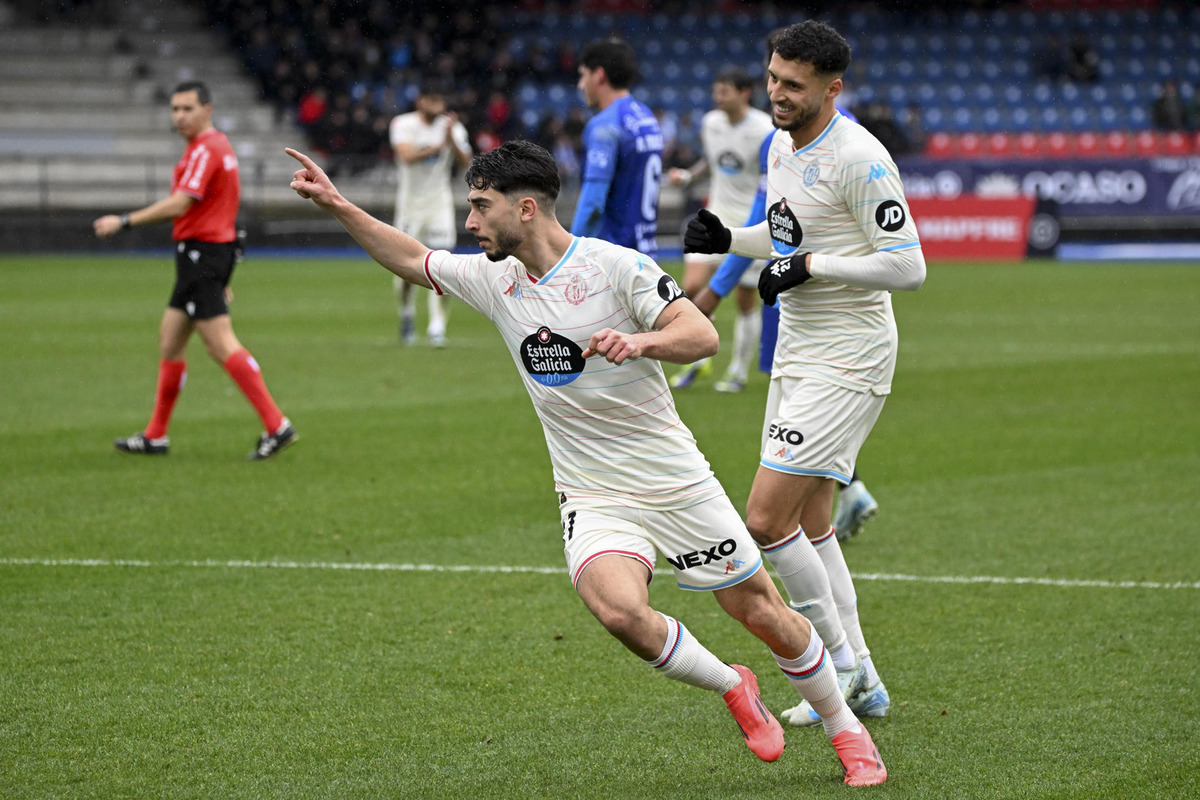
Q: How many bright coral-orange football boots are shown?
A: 2